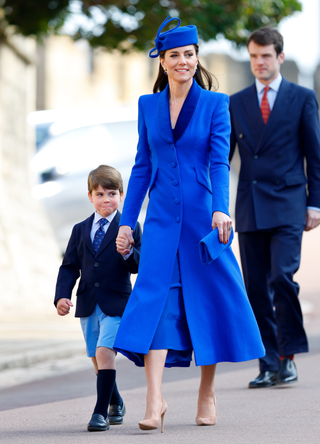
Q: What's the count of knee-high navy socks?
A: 2